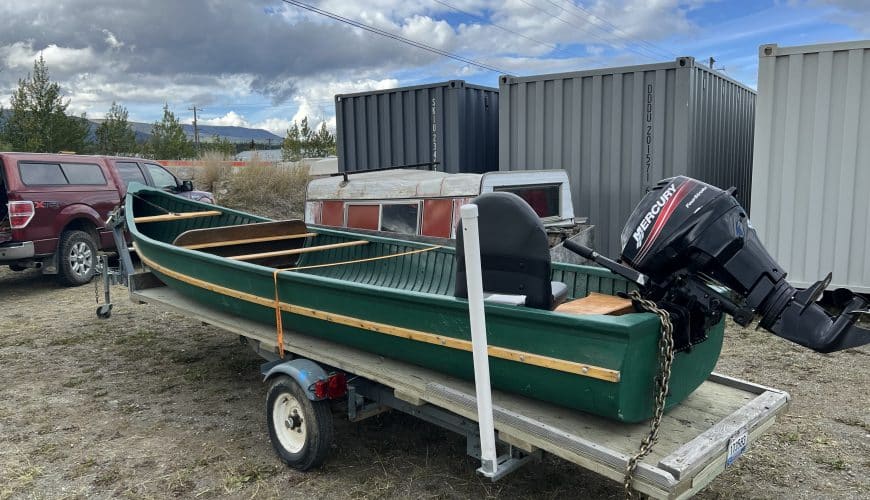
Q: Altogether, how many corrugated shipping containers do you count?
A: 3